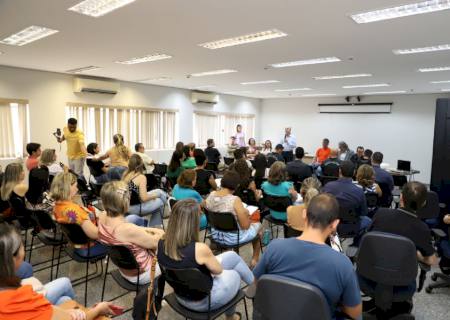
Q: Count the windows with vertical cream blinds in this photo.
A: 3